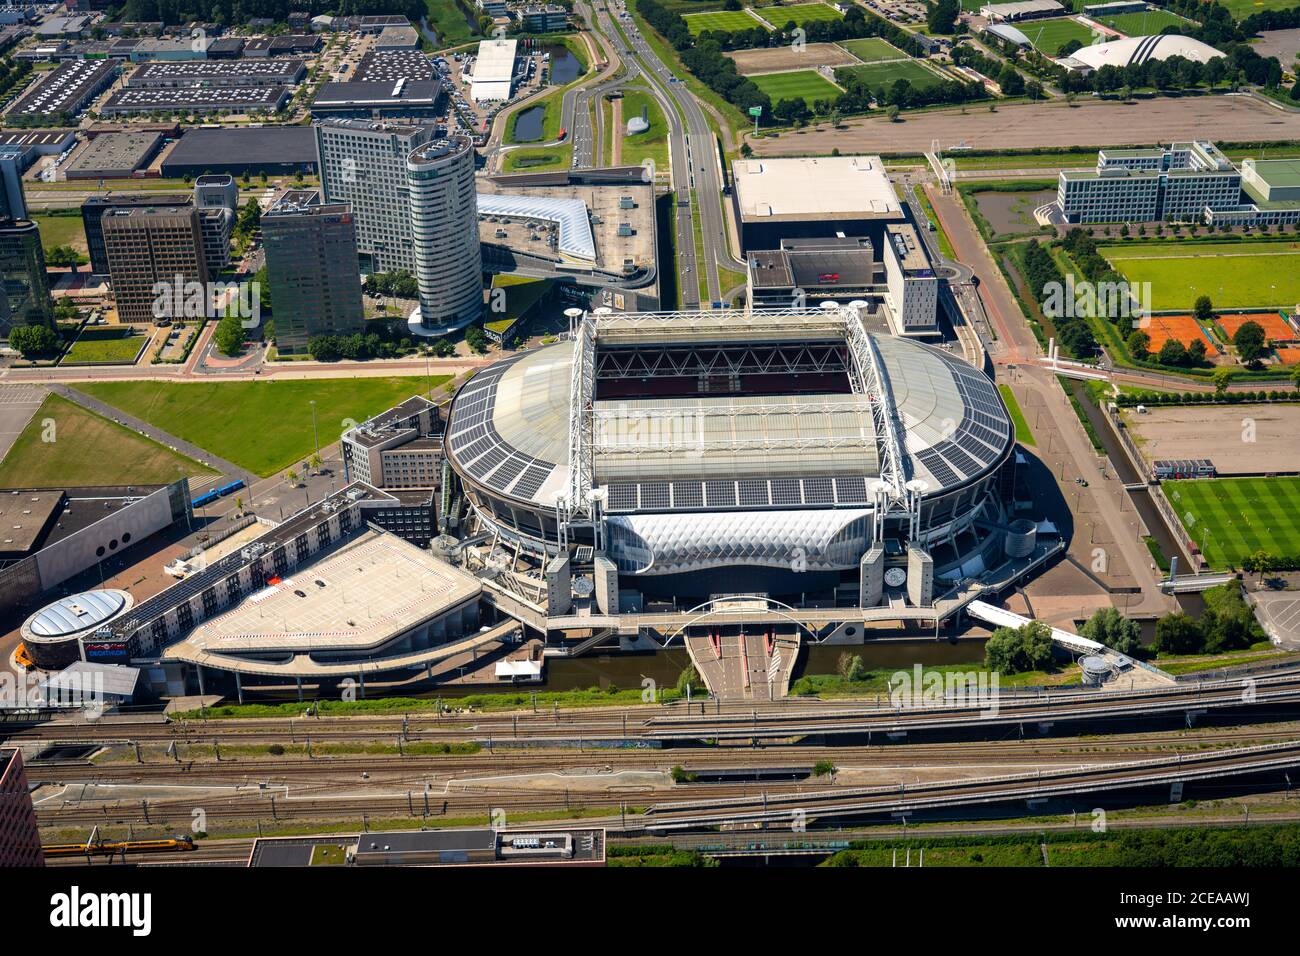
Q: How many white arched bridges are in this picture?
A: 1